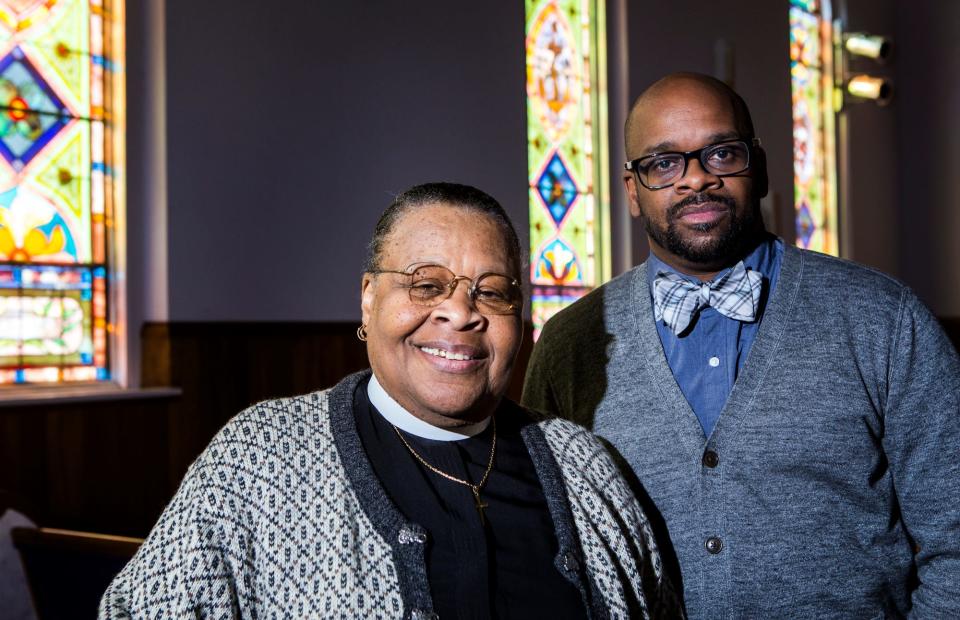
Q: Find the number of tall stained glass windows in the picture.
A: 3